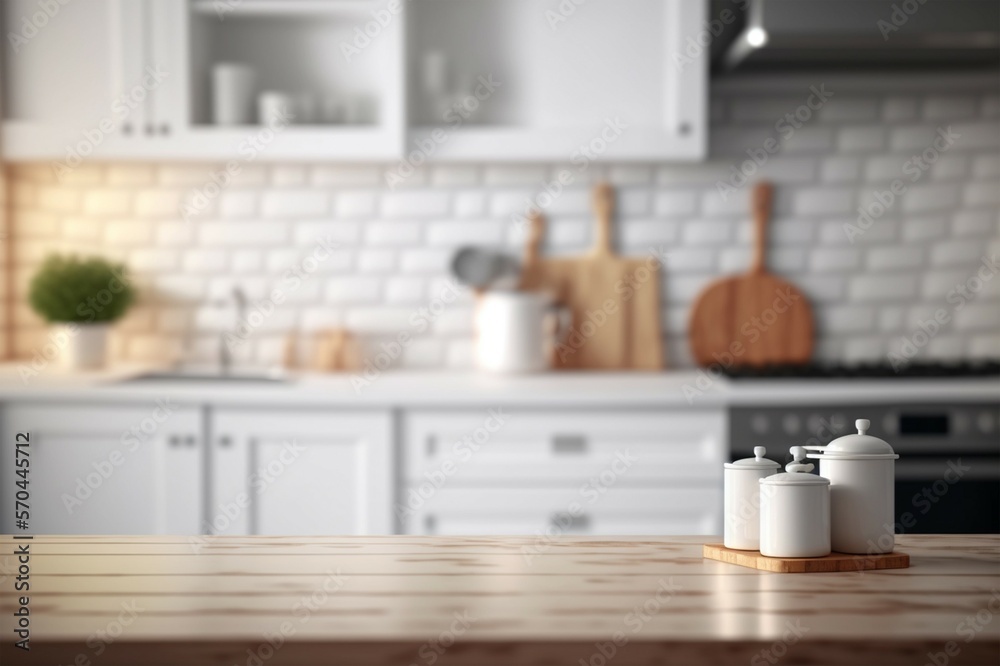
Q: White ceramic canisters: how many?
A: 3